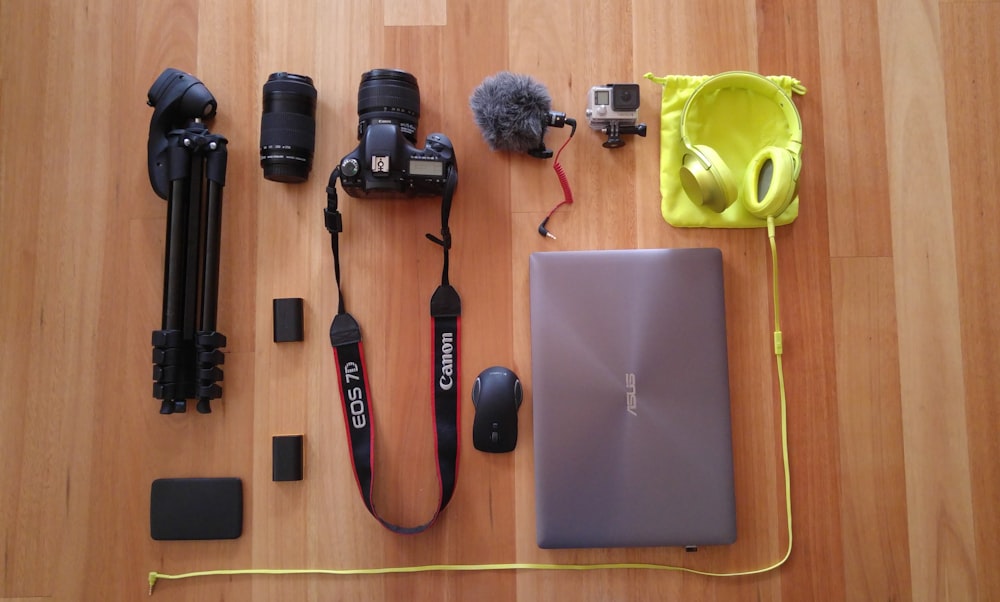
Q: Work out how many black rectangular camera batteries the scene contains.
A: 2